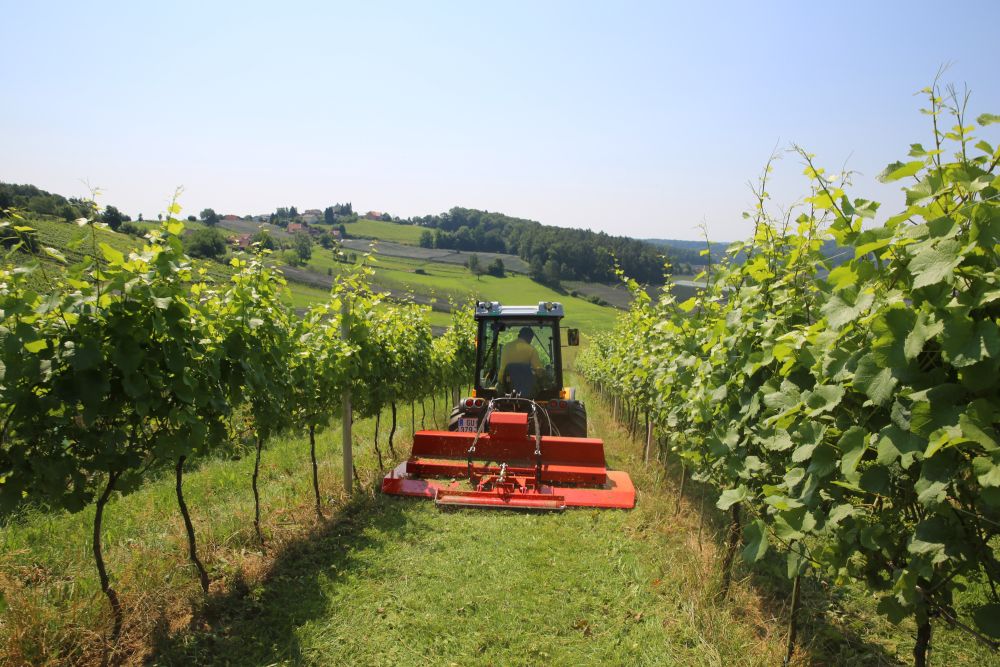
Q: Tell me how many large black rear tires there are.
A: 2